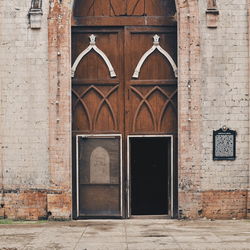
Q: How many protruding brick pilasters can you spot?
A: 2